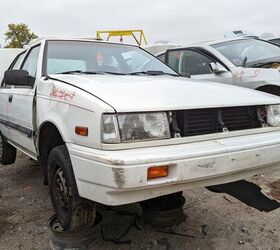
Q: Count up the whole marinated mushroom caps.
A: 0